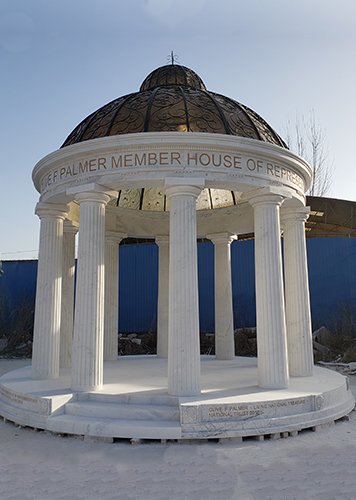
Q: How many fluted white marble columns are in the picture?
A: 9